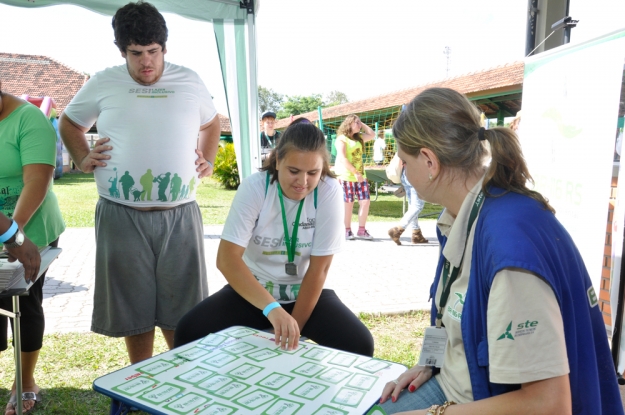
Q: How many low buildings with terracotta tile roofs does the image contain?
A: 2